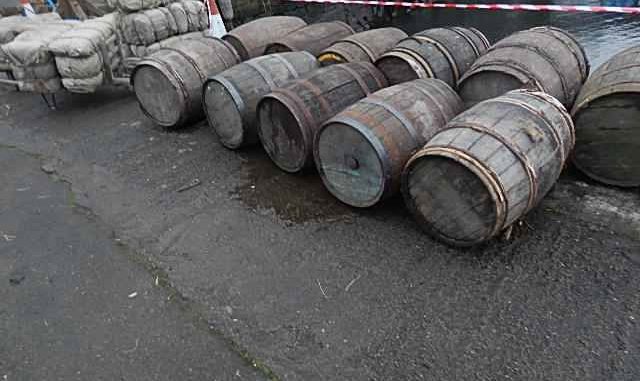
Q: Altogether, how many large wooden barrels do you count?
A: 11